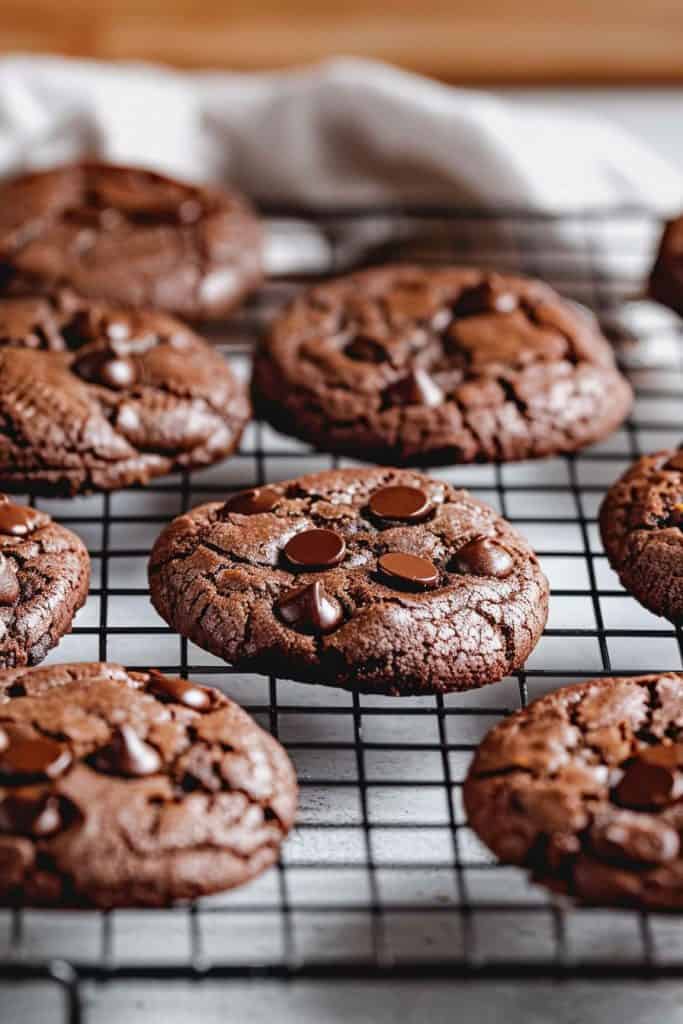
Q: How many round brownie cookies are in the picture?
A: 9